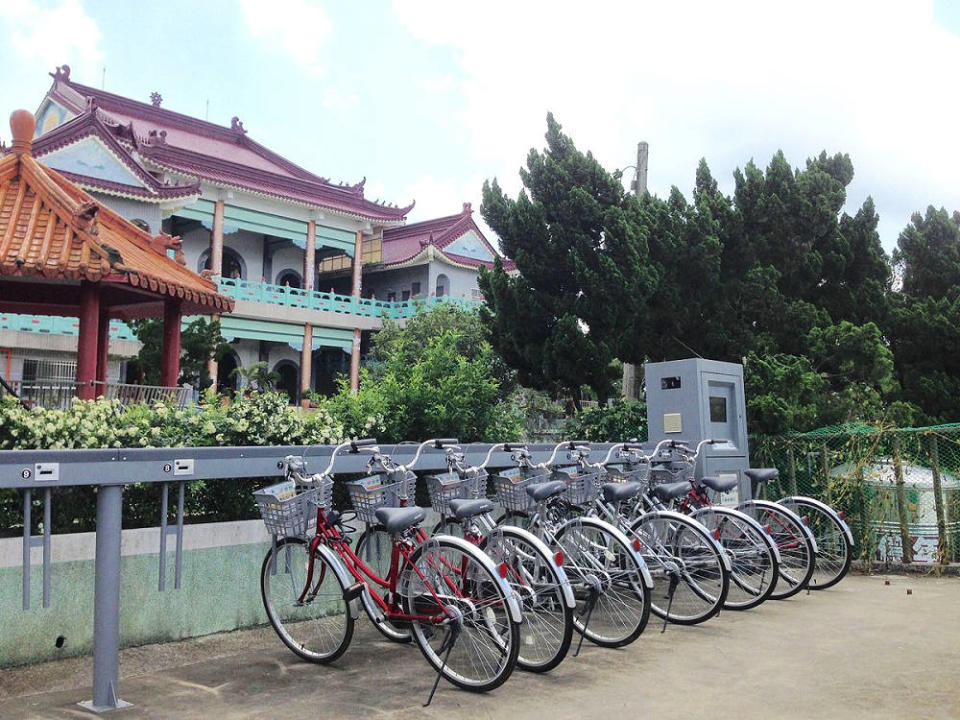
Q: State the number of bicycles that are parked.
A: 7